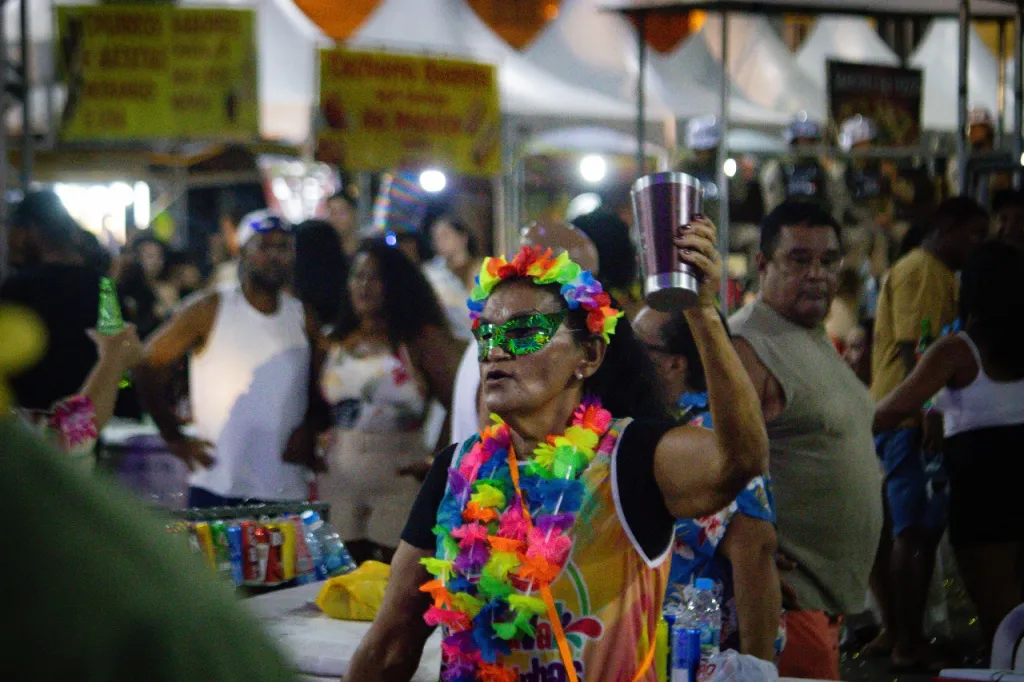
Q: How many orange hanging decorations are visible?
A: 3